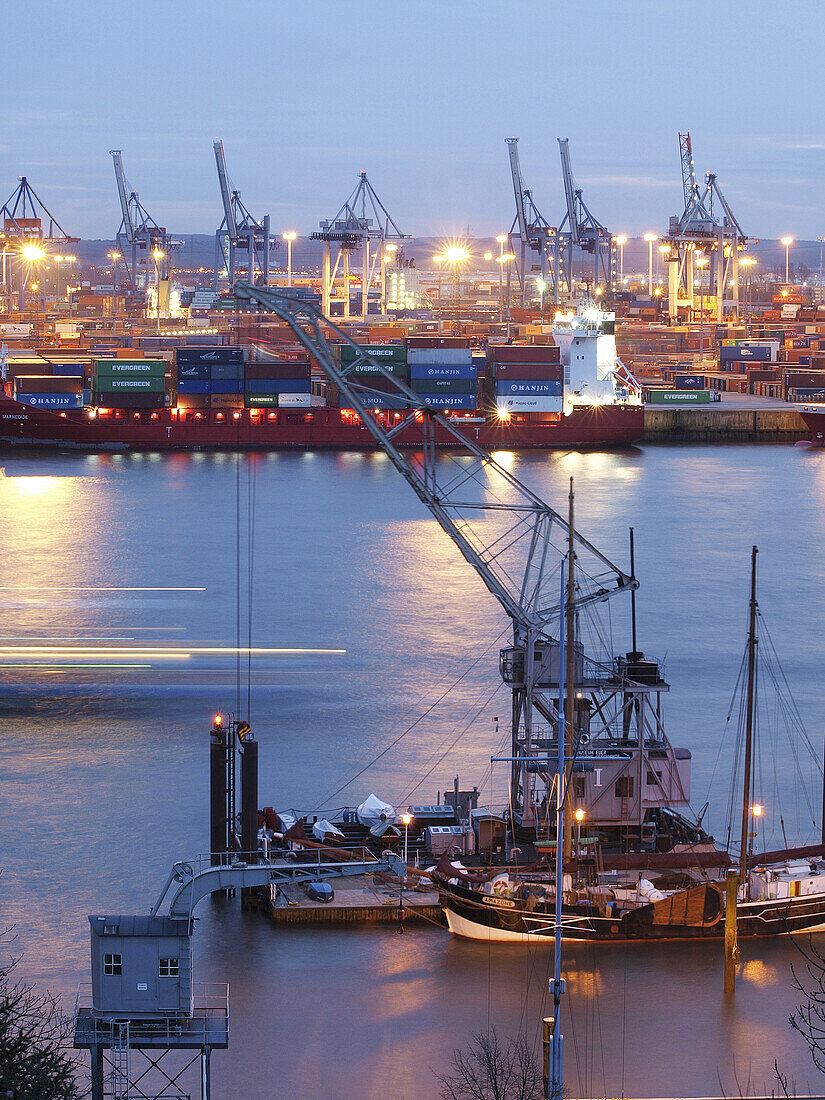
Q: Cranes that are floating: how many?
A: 1